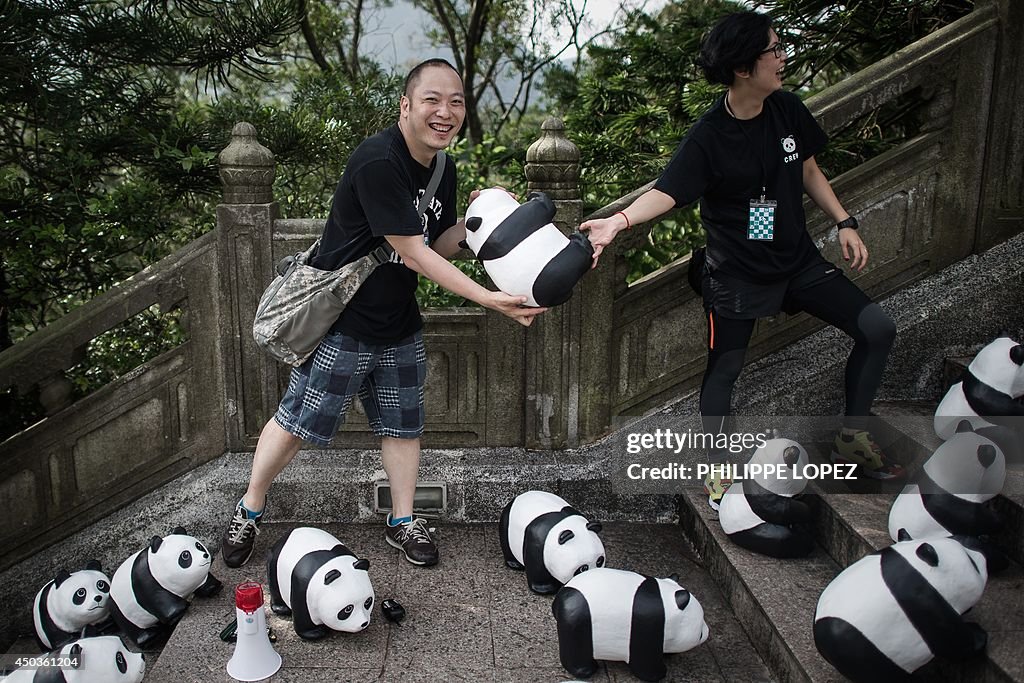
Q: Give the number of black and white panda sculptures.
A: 11